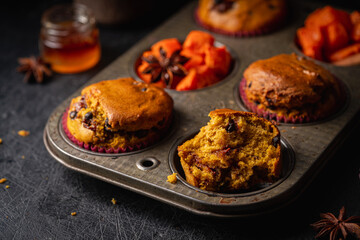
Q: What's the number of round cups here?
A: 6